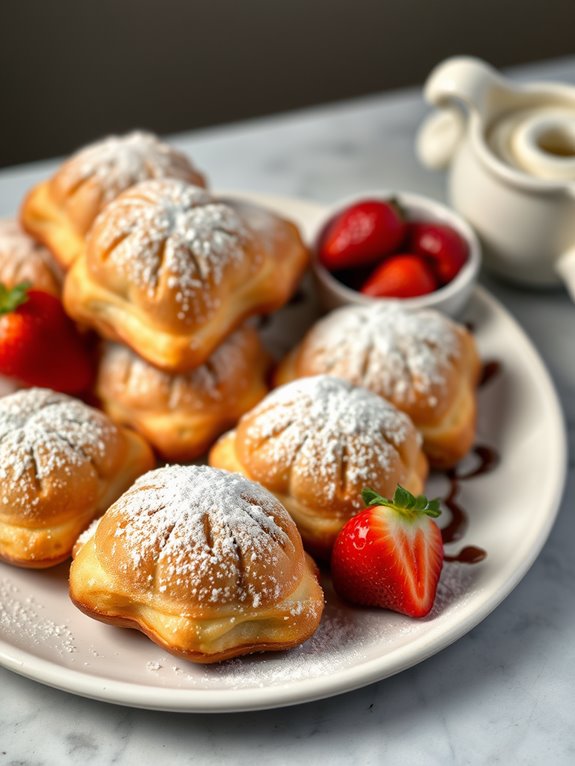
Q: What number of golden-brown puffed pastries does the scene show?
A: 8